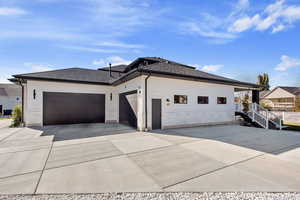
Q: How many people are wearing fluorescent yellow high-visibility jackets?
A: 0